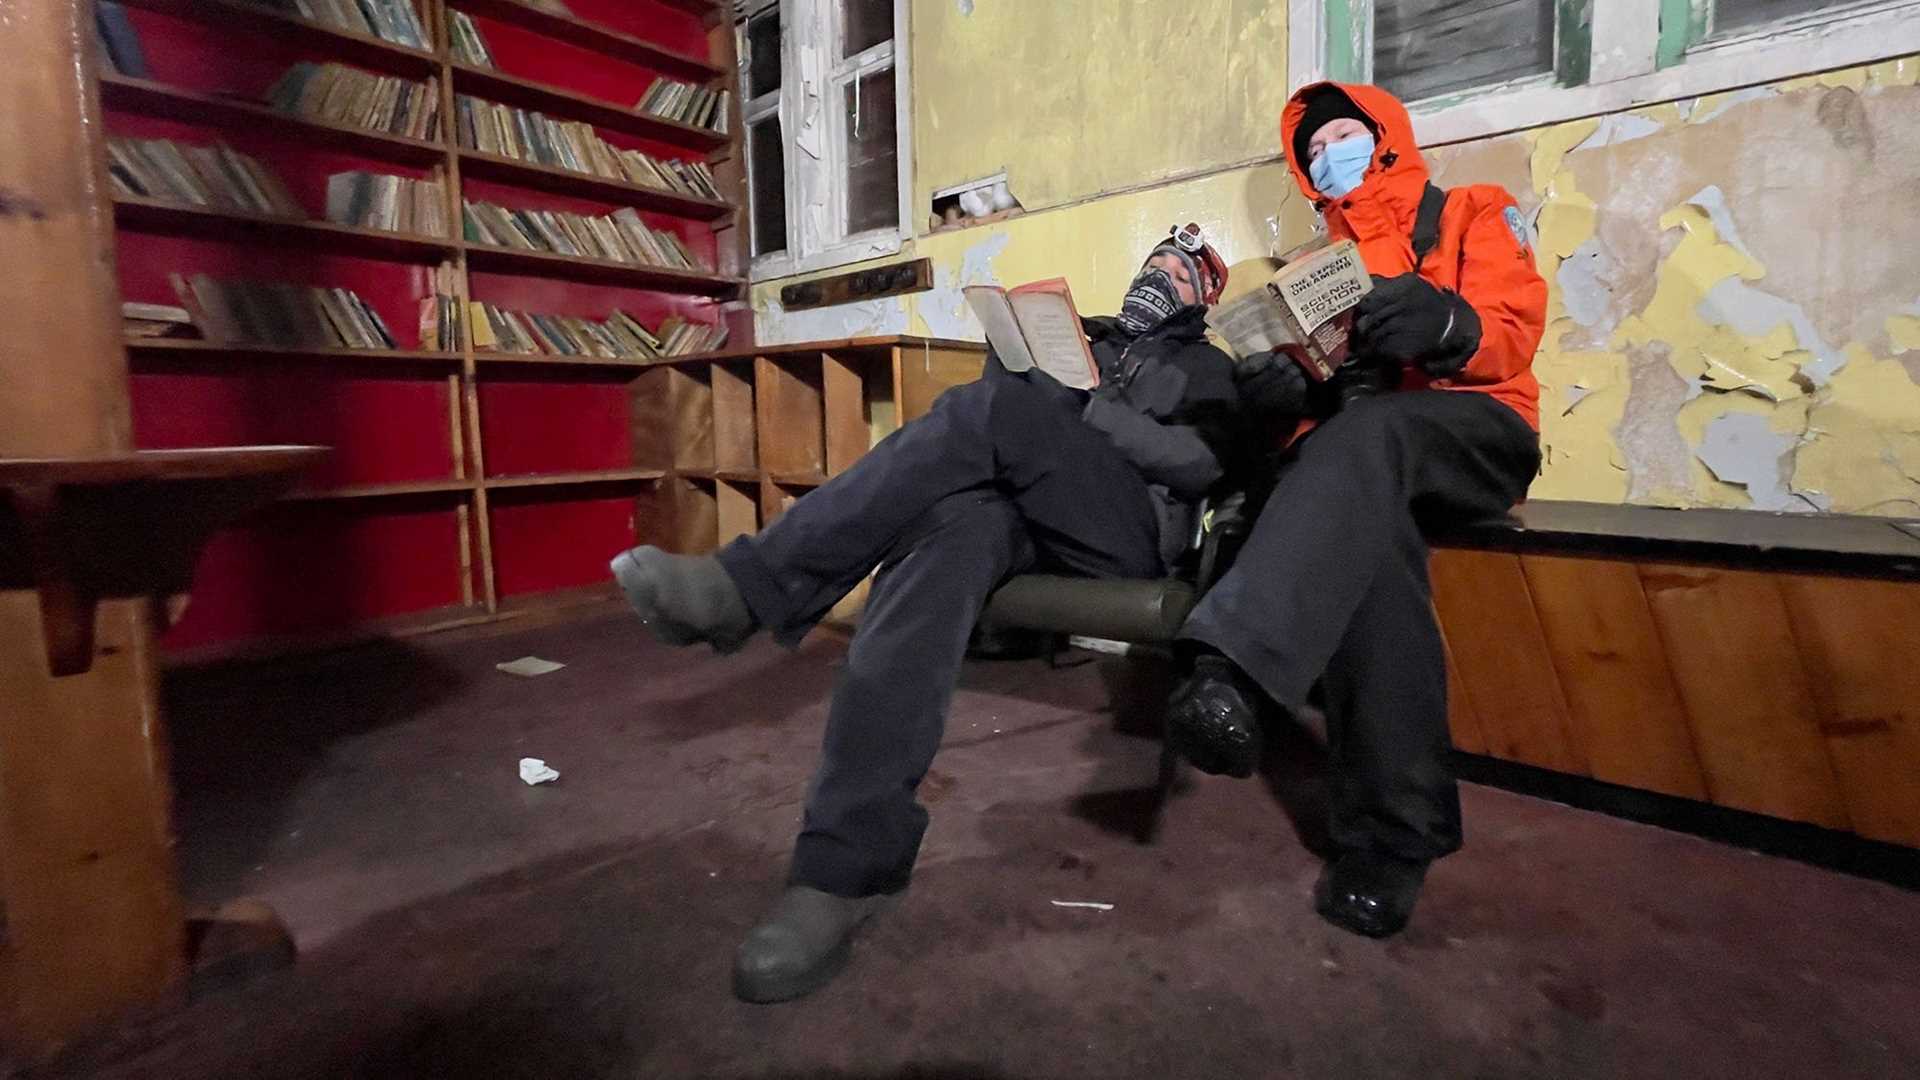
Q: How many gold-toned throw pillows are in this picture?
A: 0